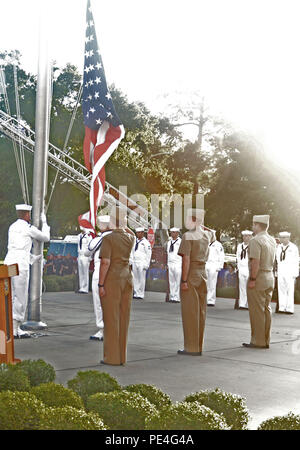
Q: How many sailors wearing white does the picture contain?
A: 8